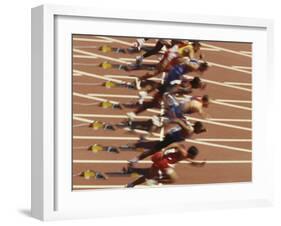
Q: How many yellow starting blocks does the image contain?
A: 7